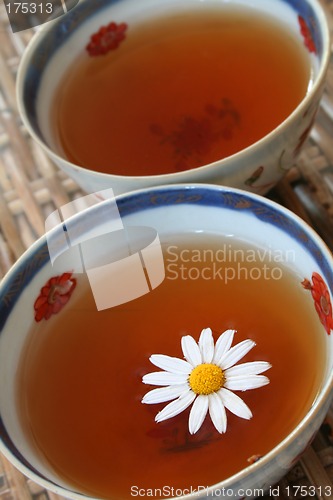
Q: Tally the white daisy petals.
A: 13